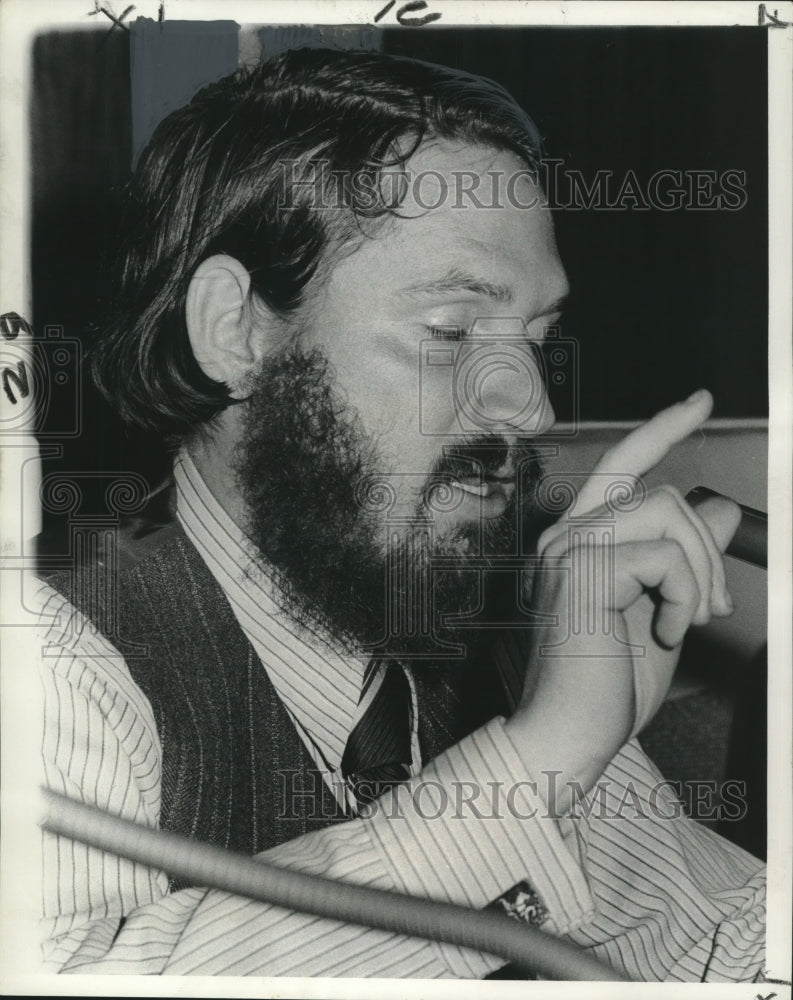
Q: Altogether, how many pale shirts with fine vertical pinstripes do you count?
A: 1